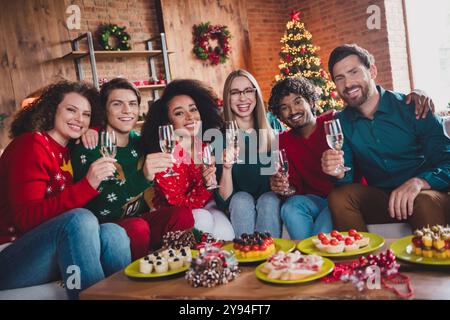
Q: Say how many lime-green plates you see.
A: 5